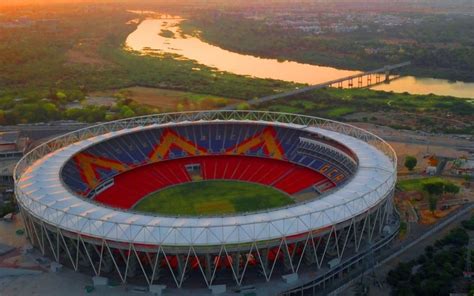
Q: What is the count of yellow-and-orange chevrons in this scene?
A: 3